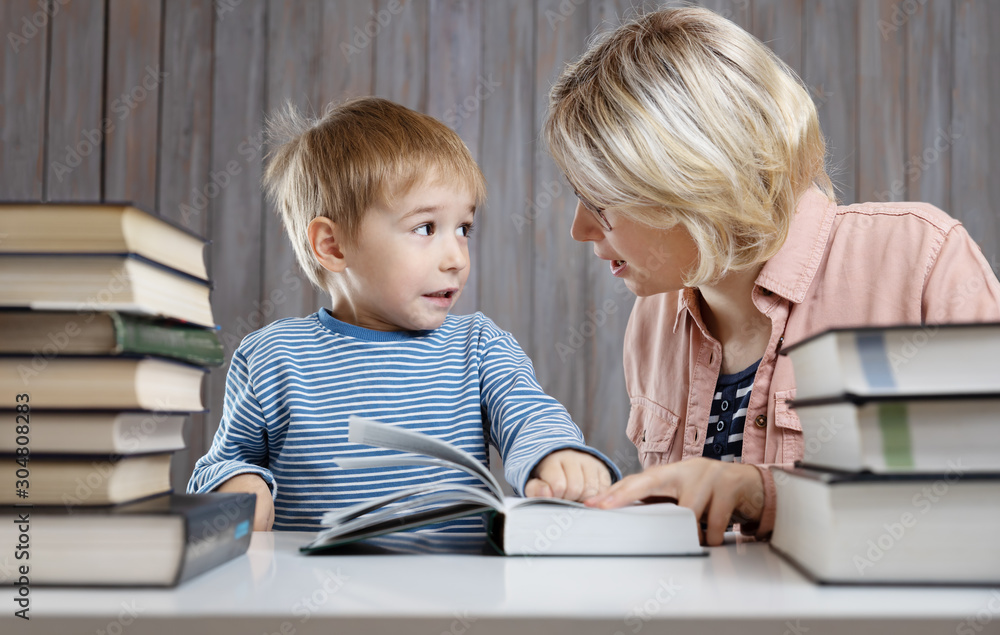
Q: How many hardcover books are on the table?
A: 11